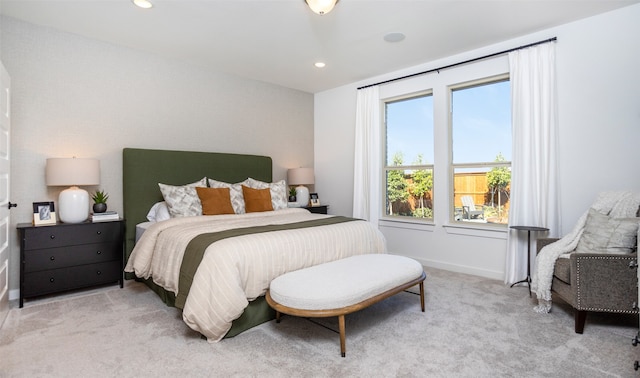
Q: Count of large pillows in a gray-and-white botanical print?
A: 3